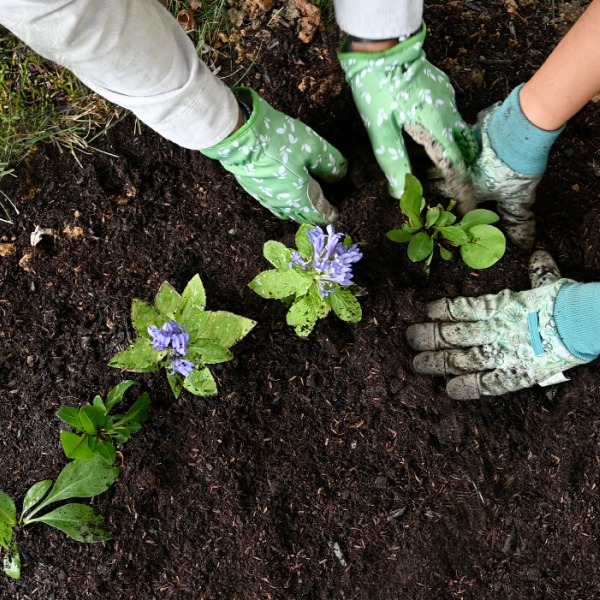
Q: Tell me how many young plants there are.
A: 5